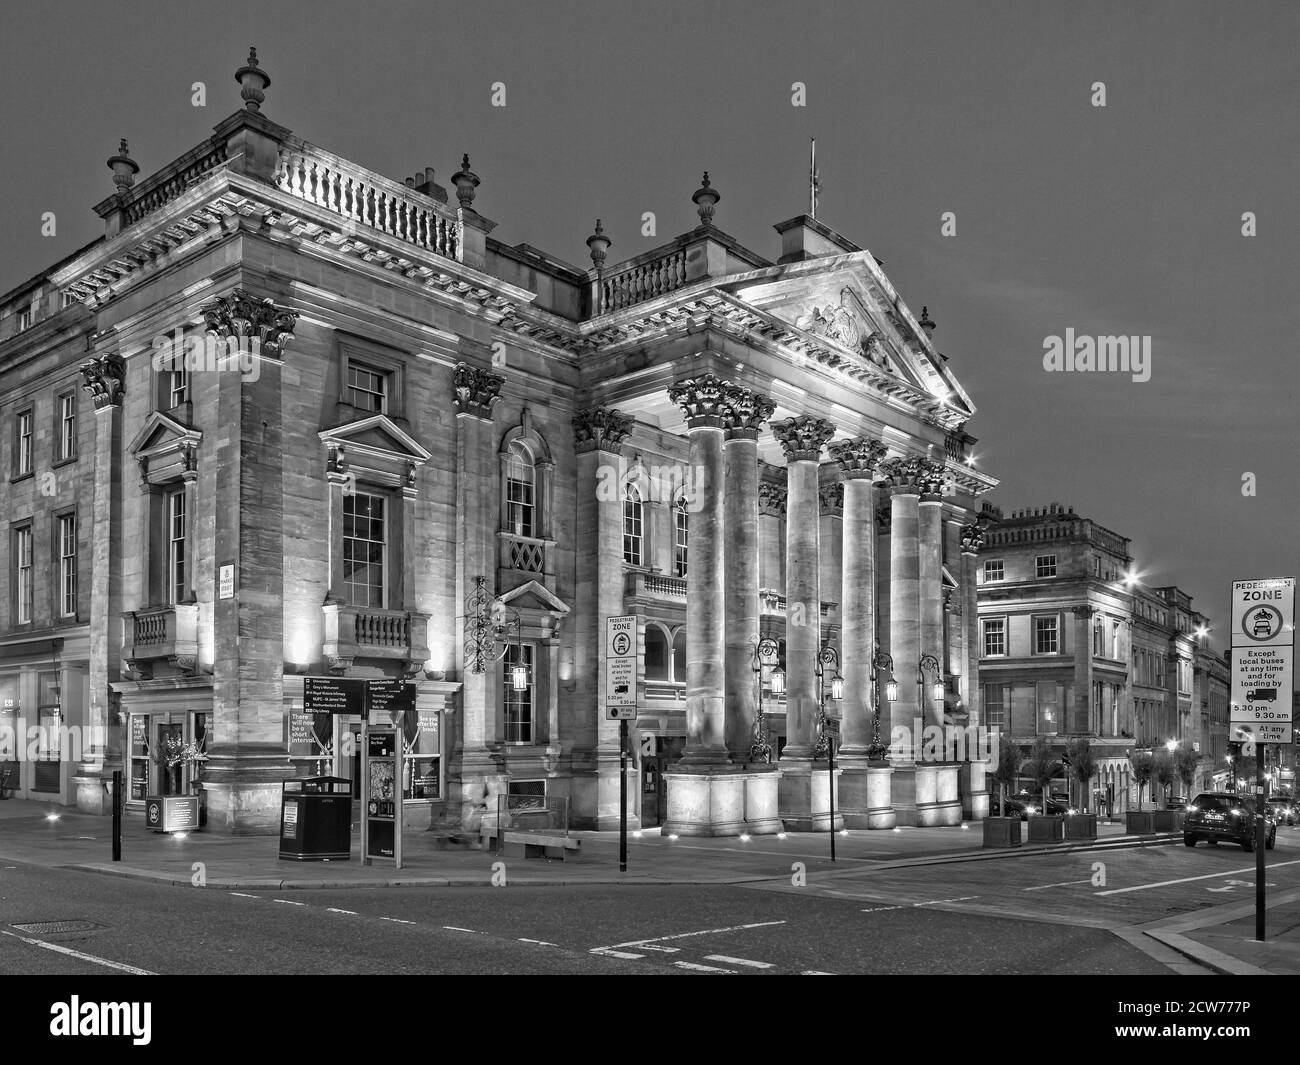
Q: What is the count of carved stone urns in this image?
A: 6